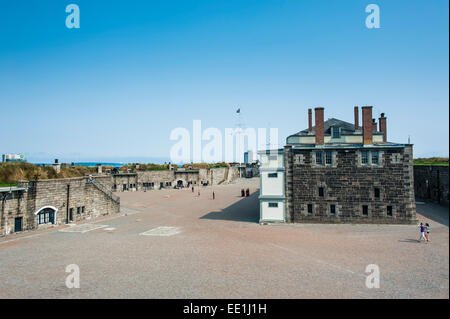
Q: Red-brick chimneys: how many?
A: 6